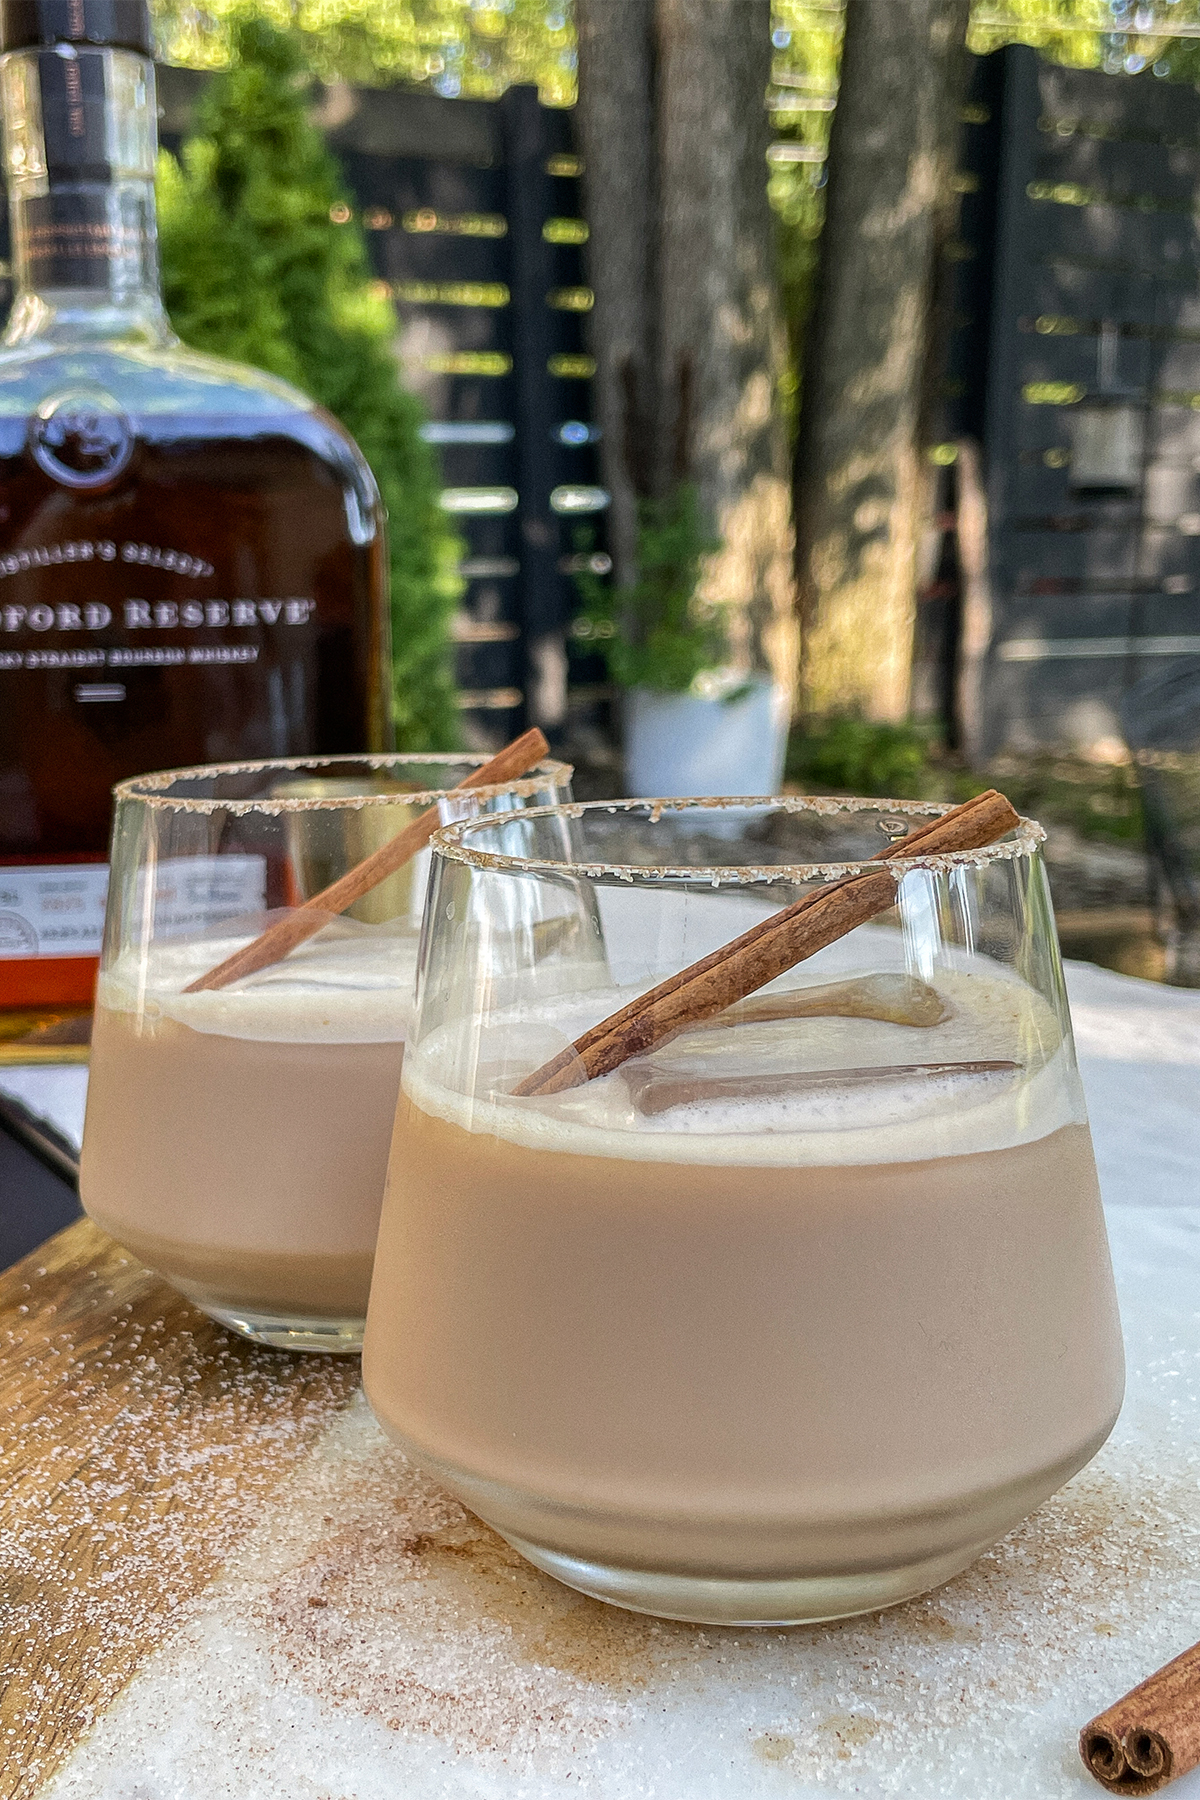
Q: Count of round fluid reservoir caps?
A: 0